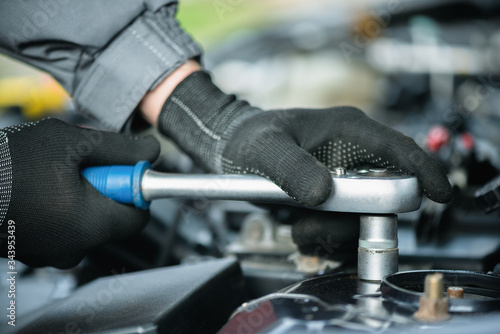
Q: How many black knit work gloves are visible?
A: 2